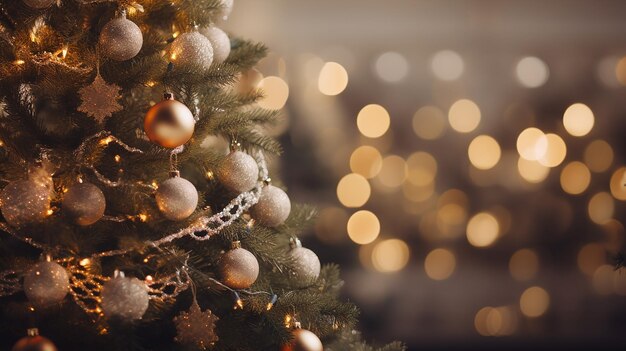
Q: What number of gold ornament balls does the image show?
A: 3